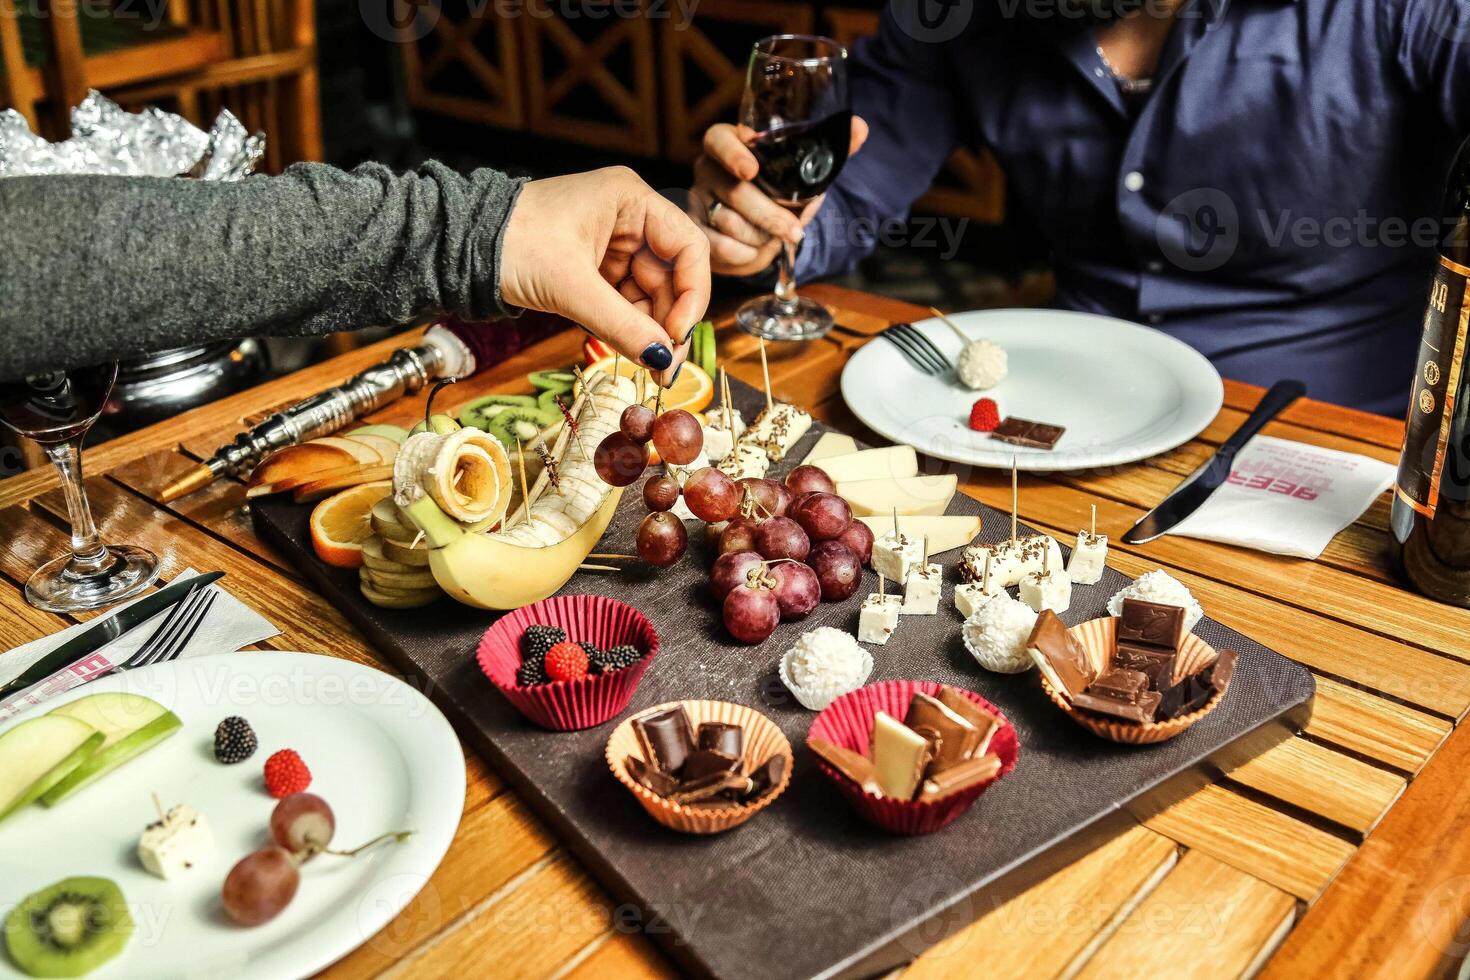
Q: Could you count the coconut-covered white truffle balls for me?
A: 4